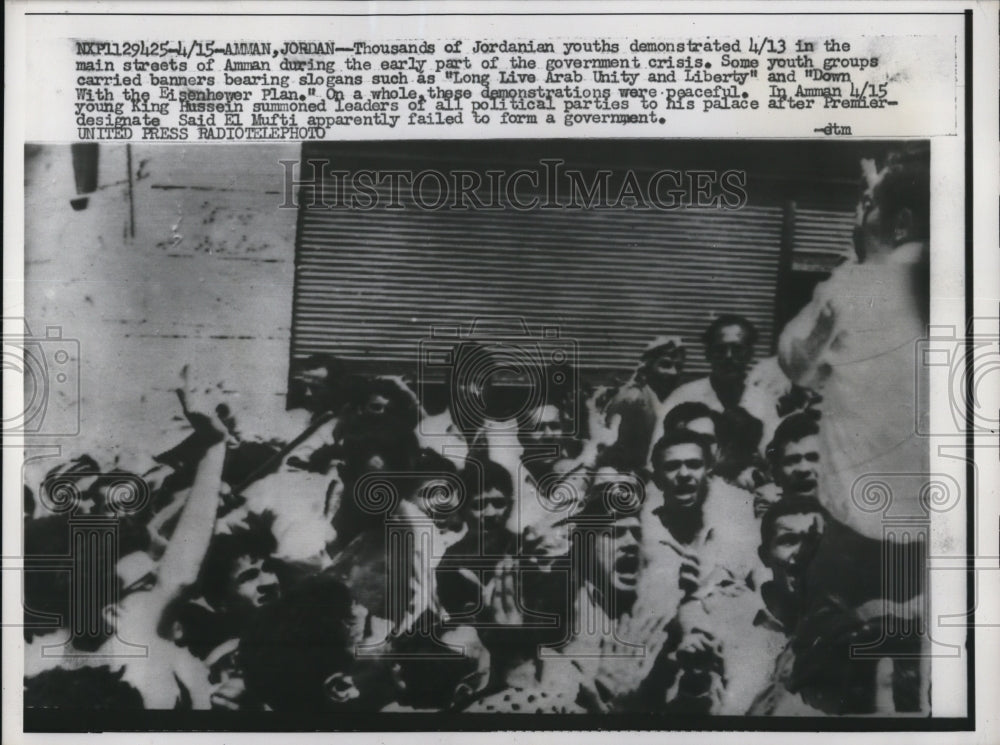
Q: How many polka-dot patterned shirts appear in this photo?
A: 1